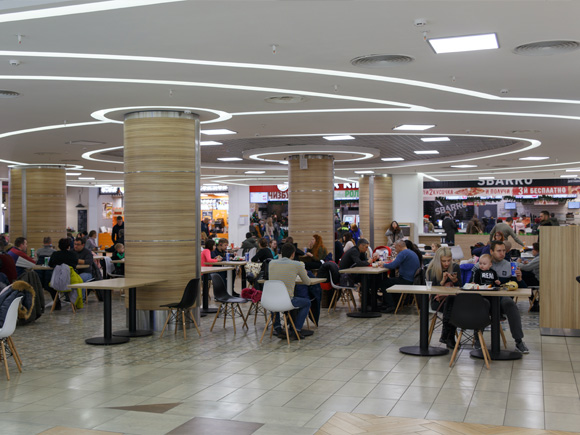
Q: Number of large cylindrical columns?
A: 4